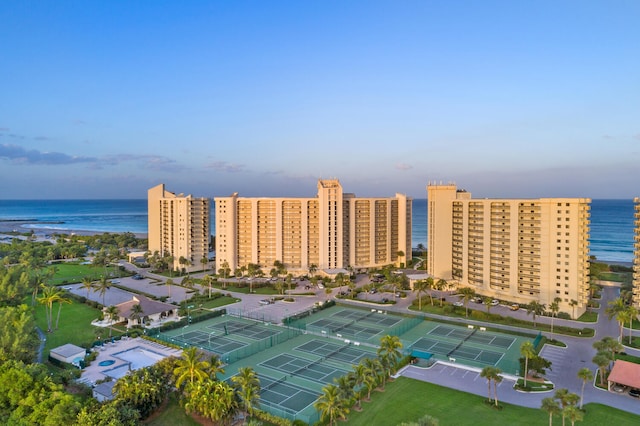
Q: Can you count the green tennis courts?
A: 9